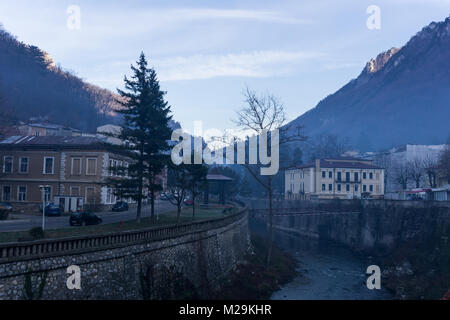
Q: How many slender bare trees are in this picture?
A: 1